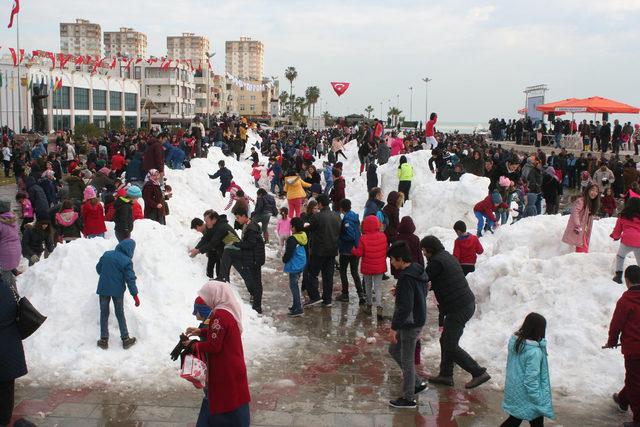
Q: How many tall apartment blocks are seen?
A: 4